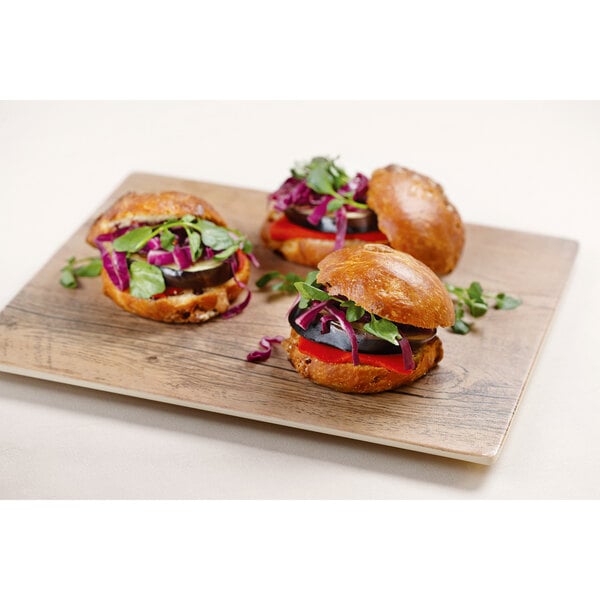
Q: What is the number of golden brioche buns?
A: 3